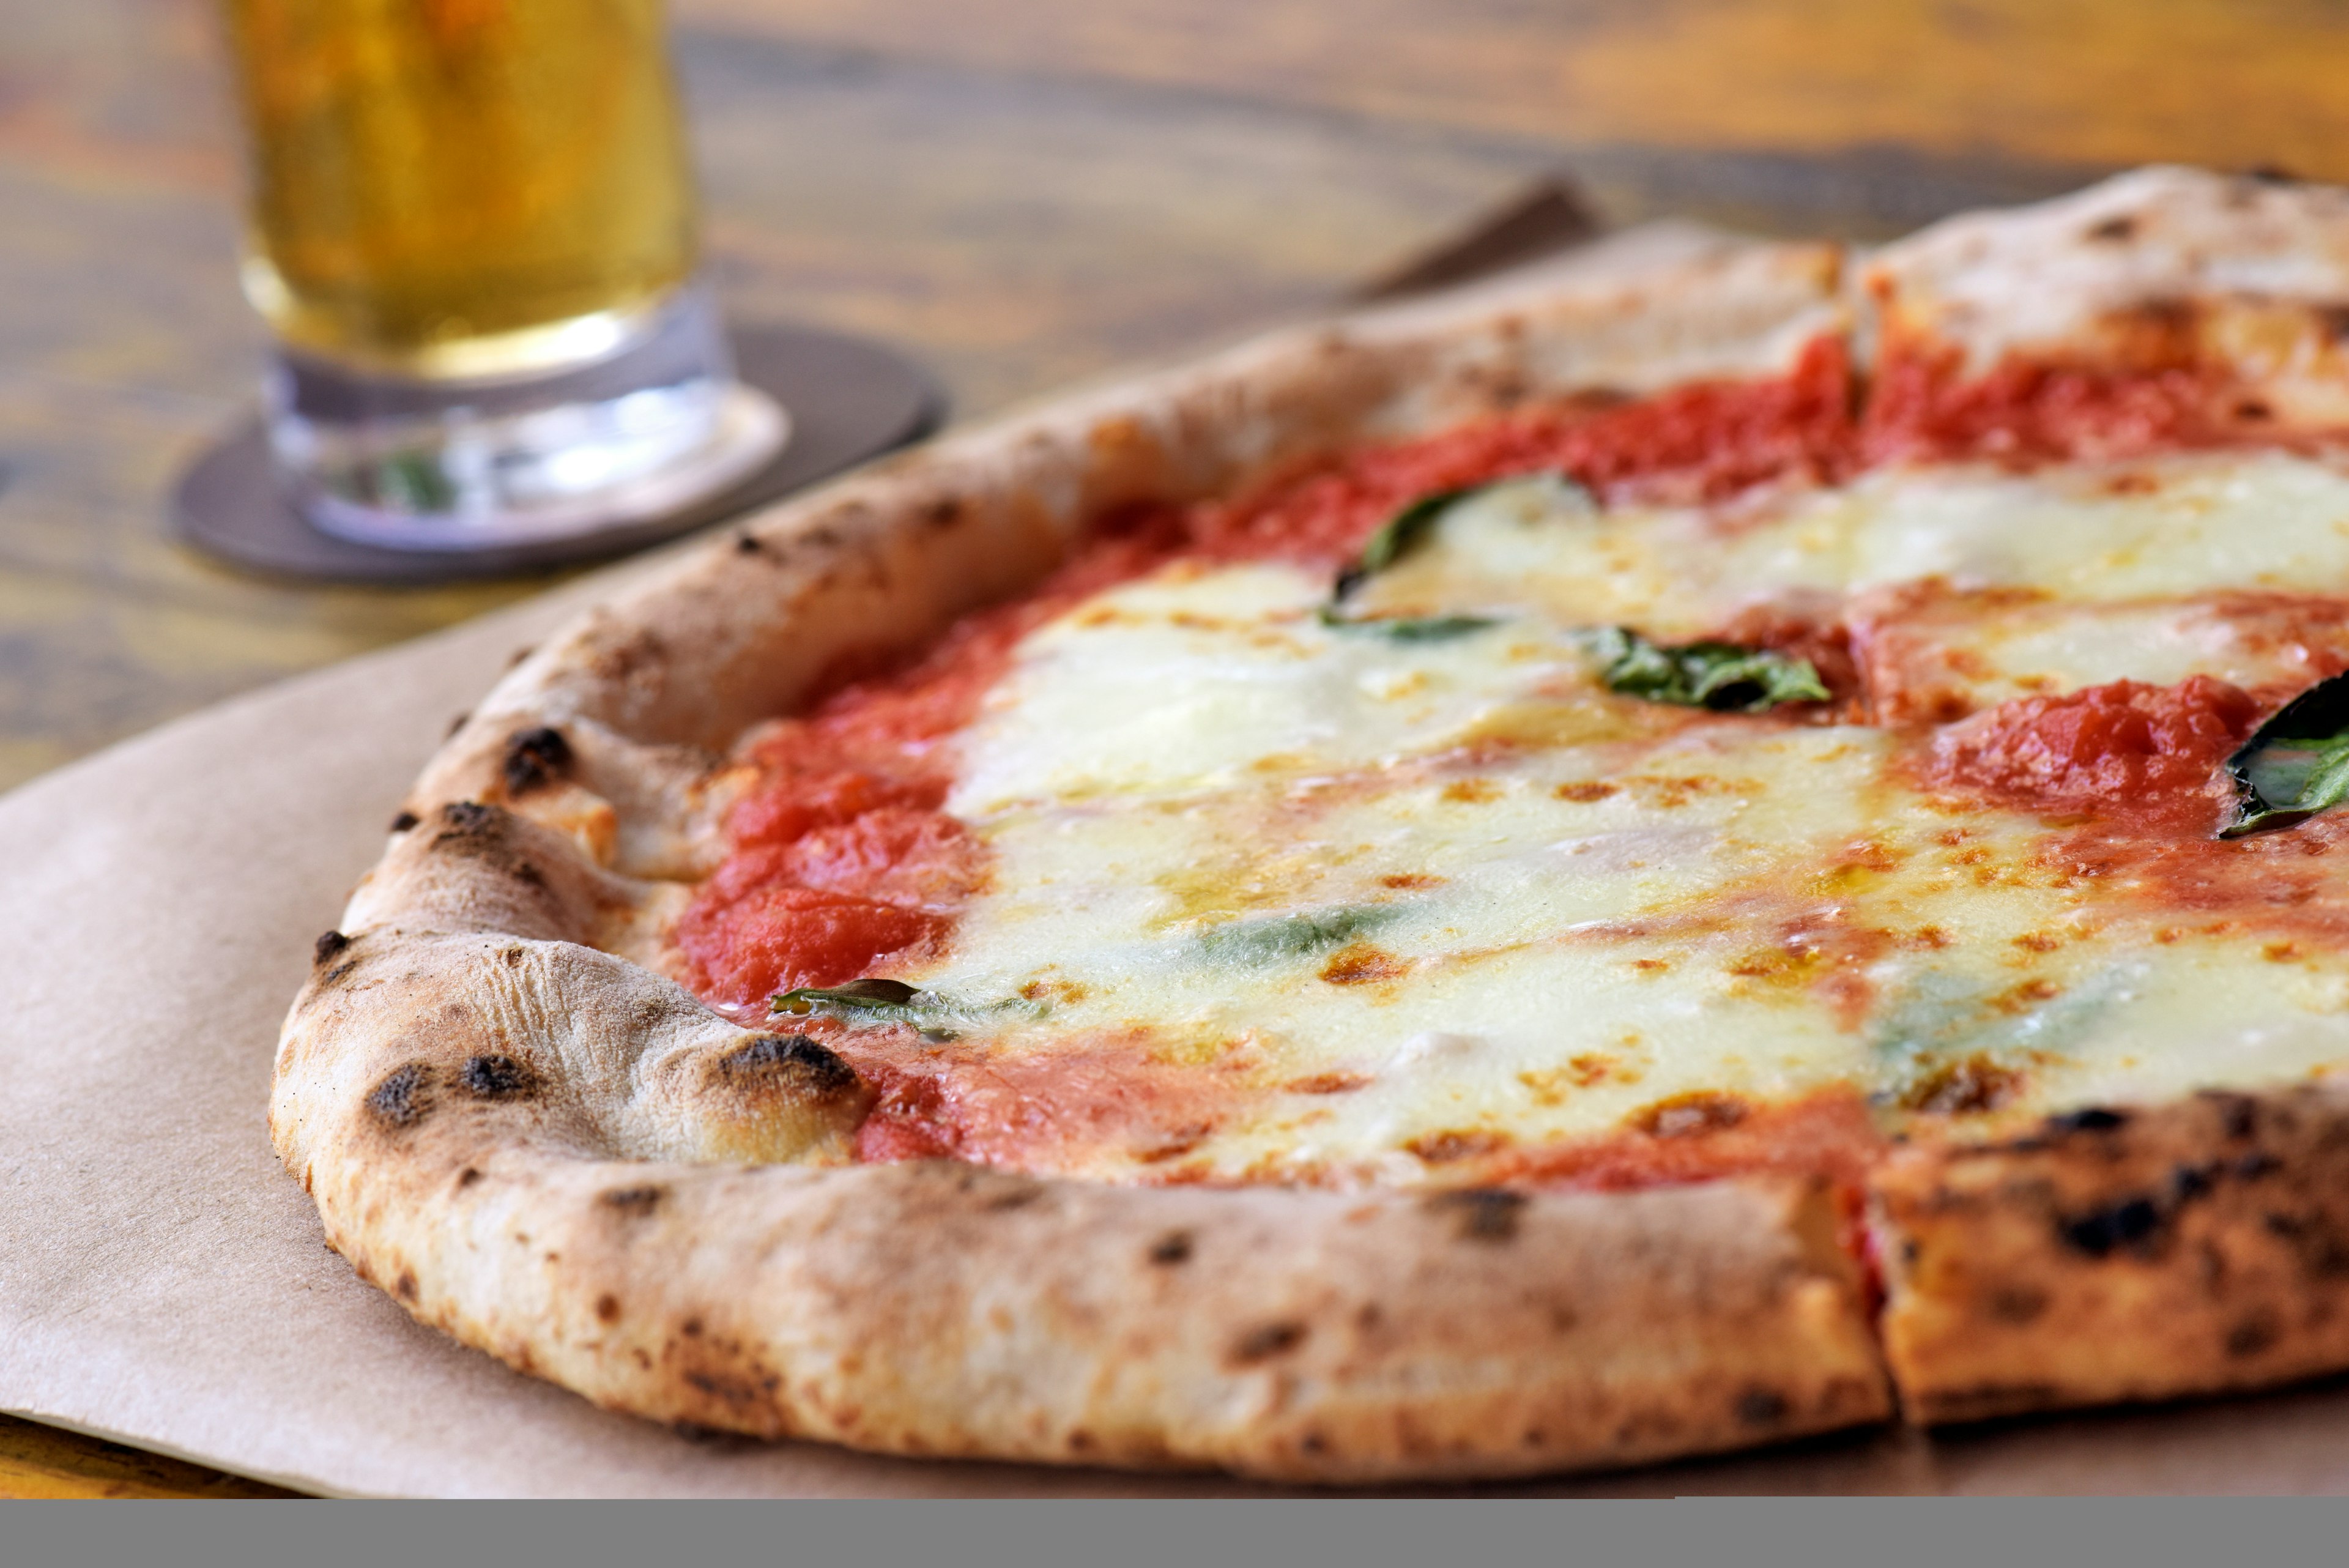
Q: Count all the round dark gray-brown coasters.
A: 1